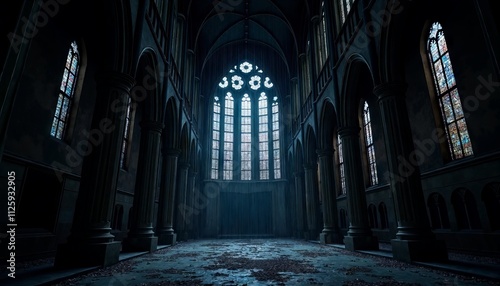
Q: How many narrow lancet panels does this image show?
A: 5